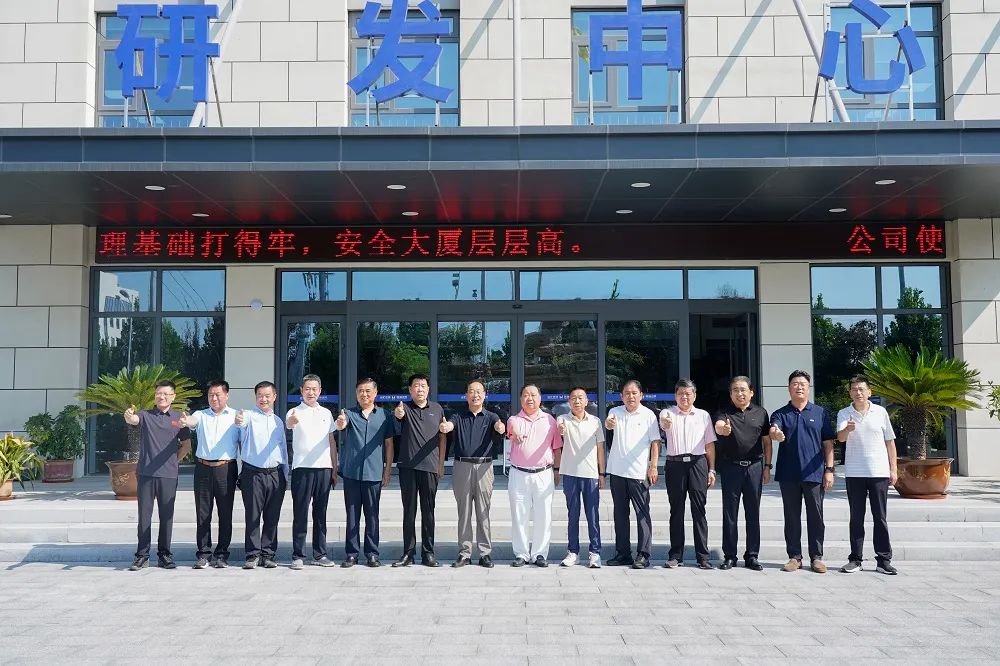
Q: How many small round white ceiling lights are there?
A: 9